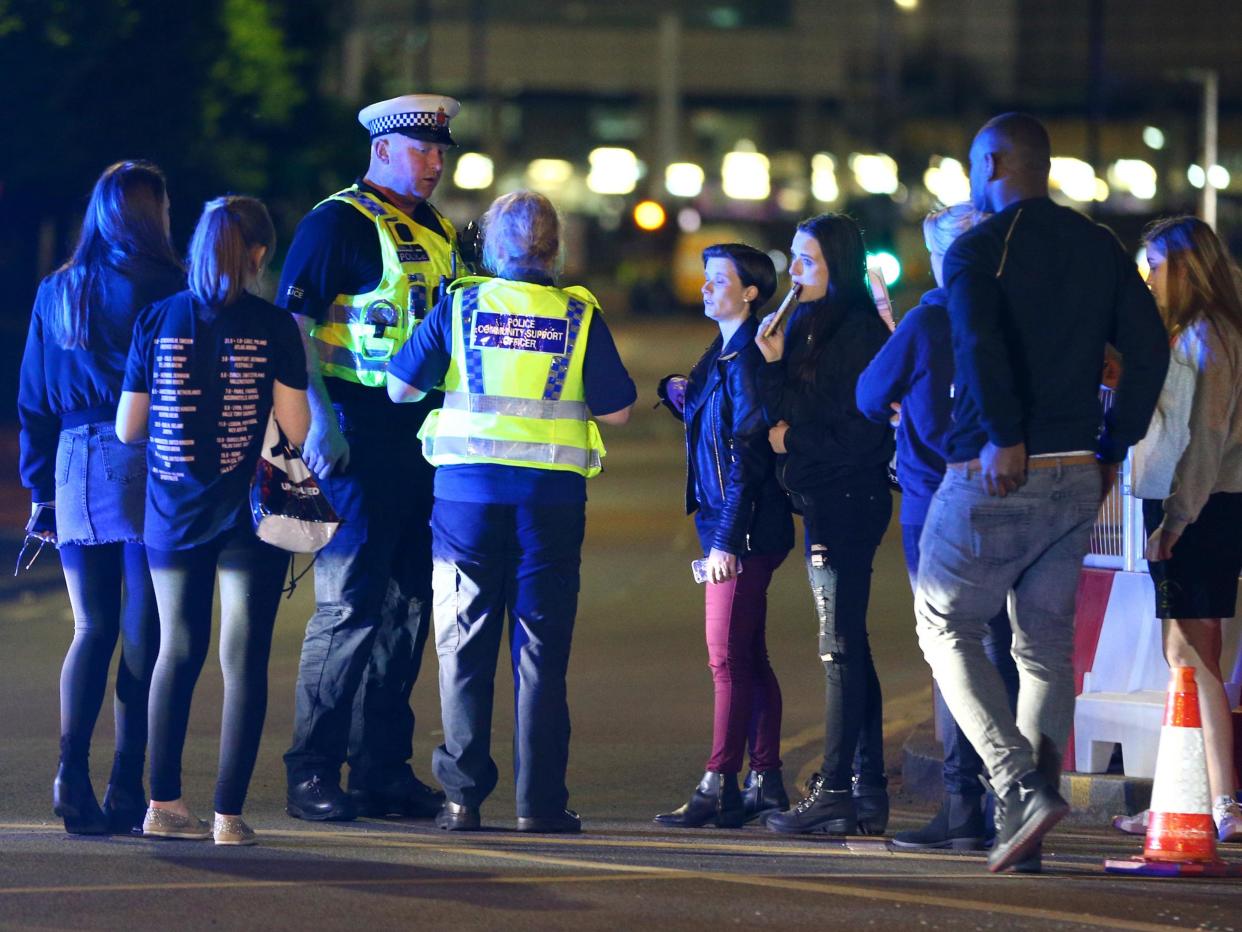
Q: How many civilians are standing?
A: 7